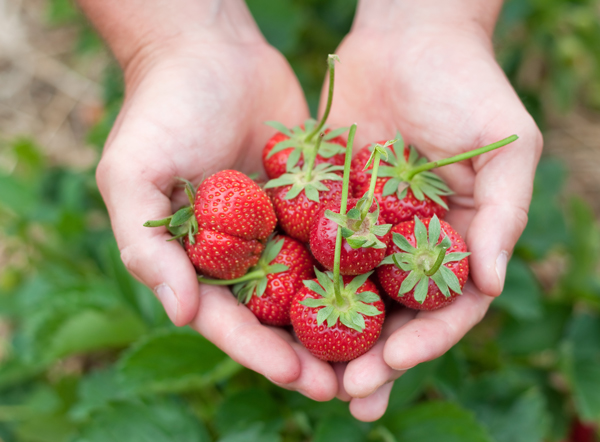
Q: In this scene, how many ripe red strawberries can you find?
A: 8